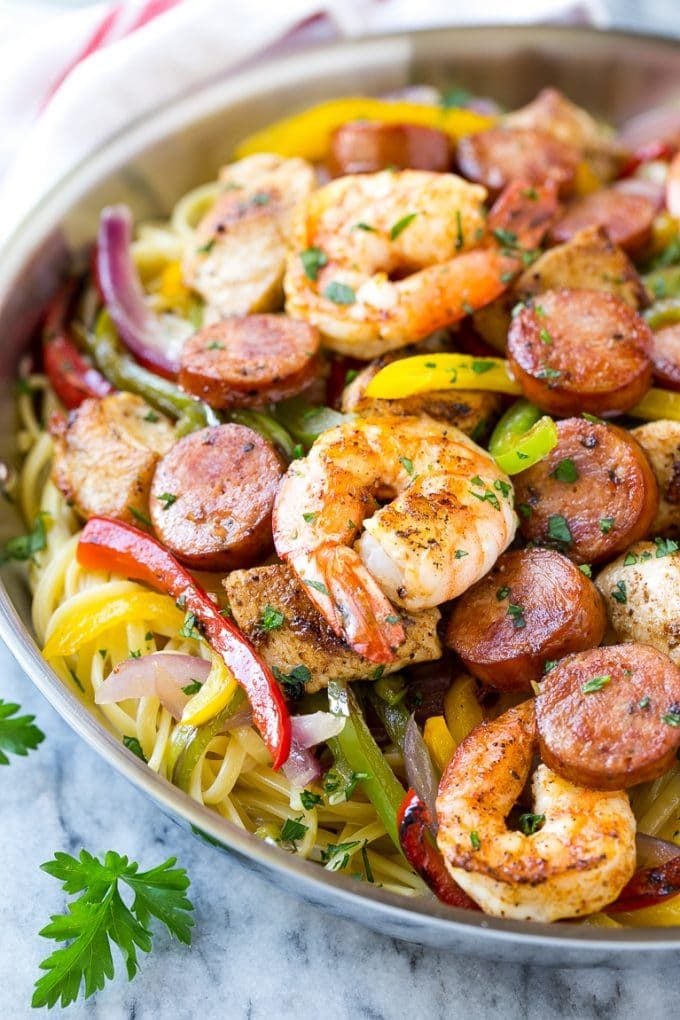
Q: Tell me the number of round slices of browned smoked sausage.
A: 10